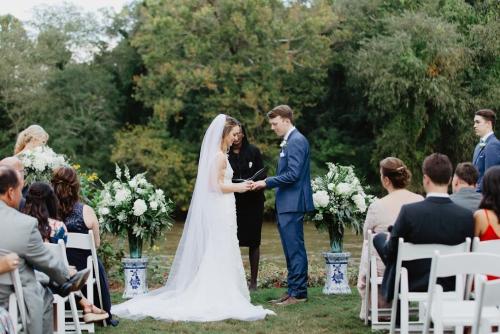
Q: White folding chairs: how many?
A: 8